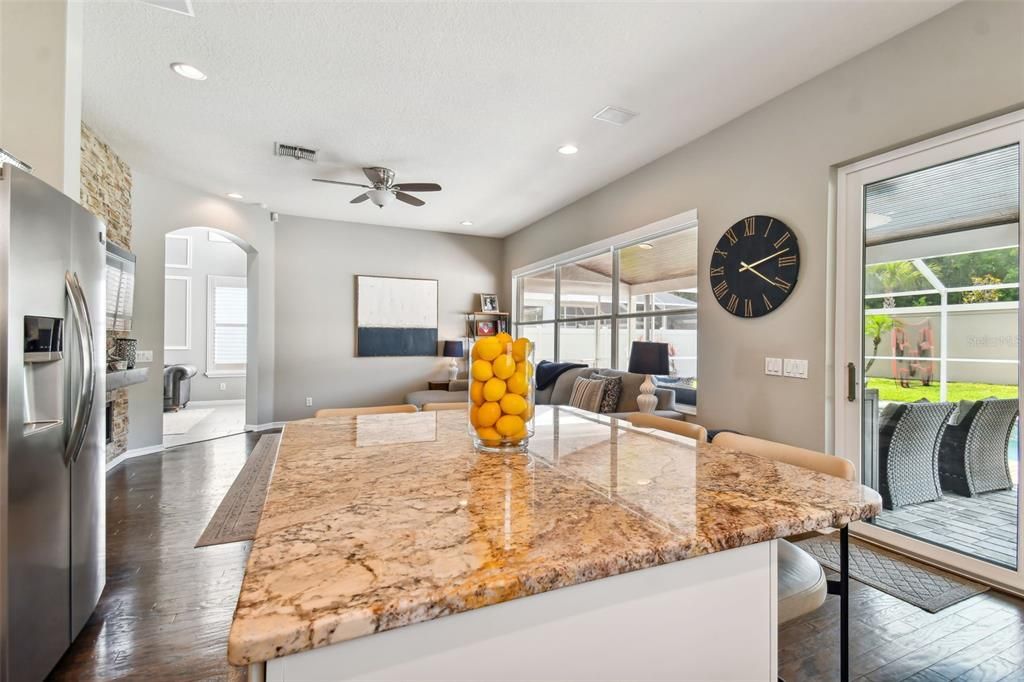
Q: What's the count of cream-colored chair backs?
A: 4